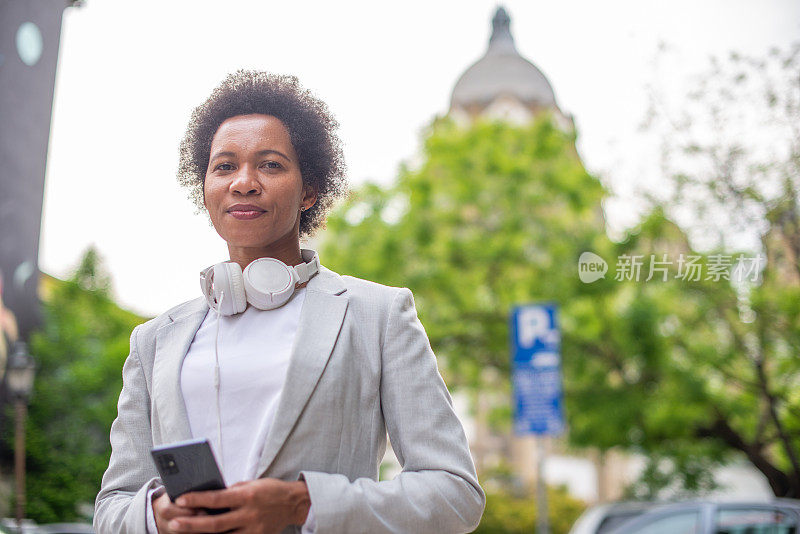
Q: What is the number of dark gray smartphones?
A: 1